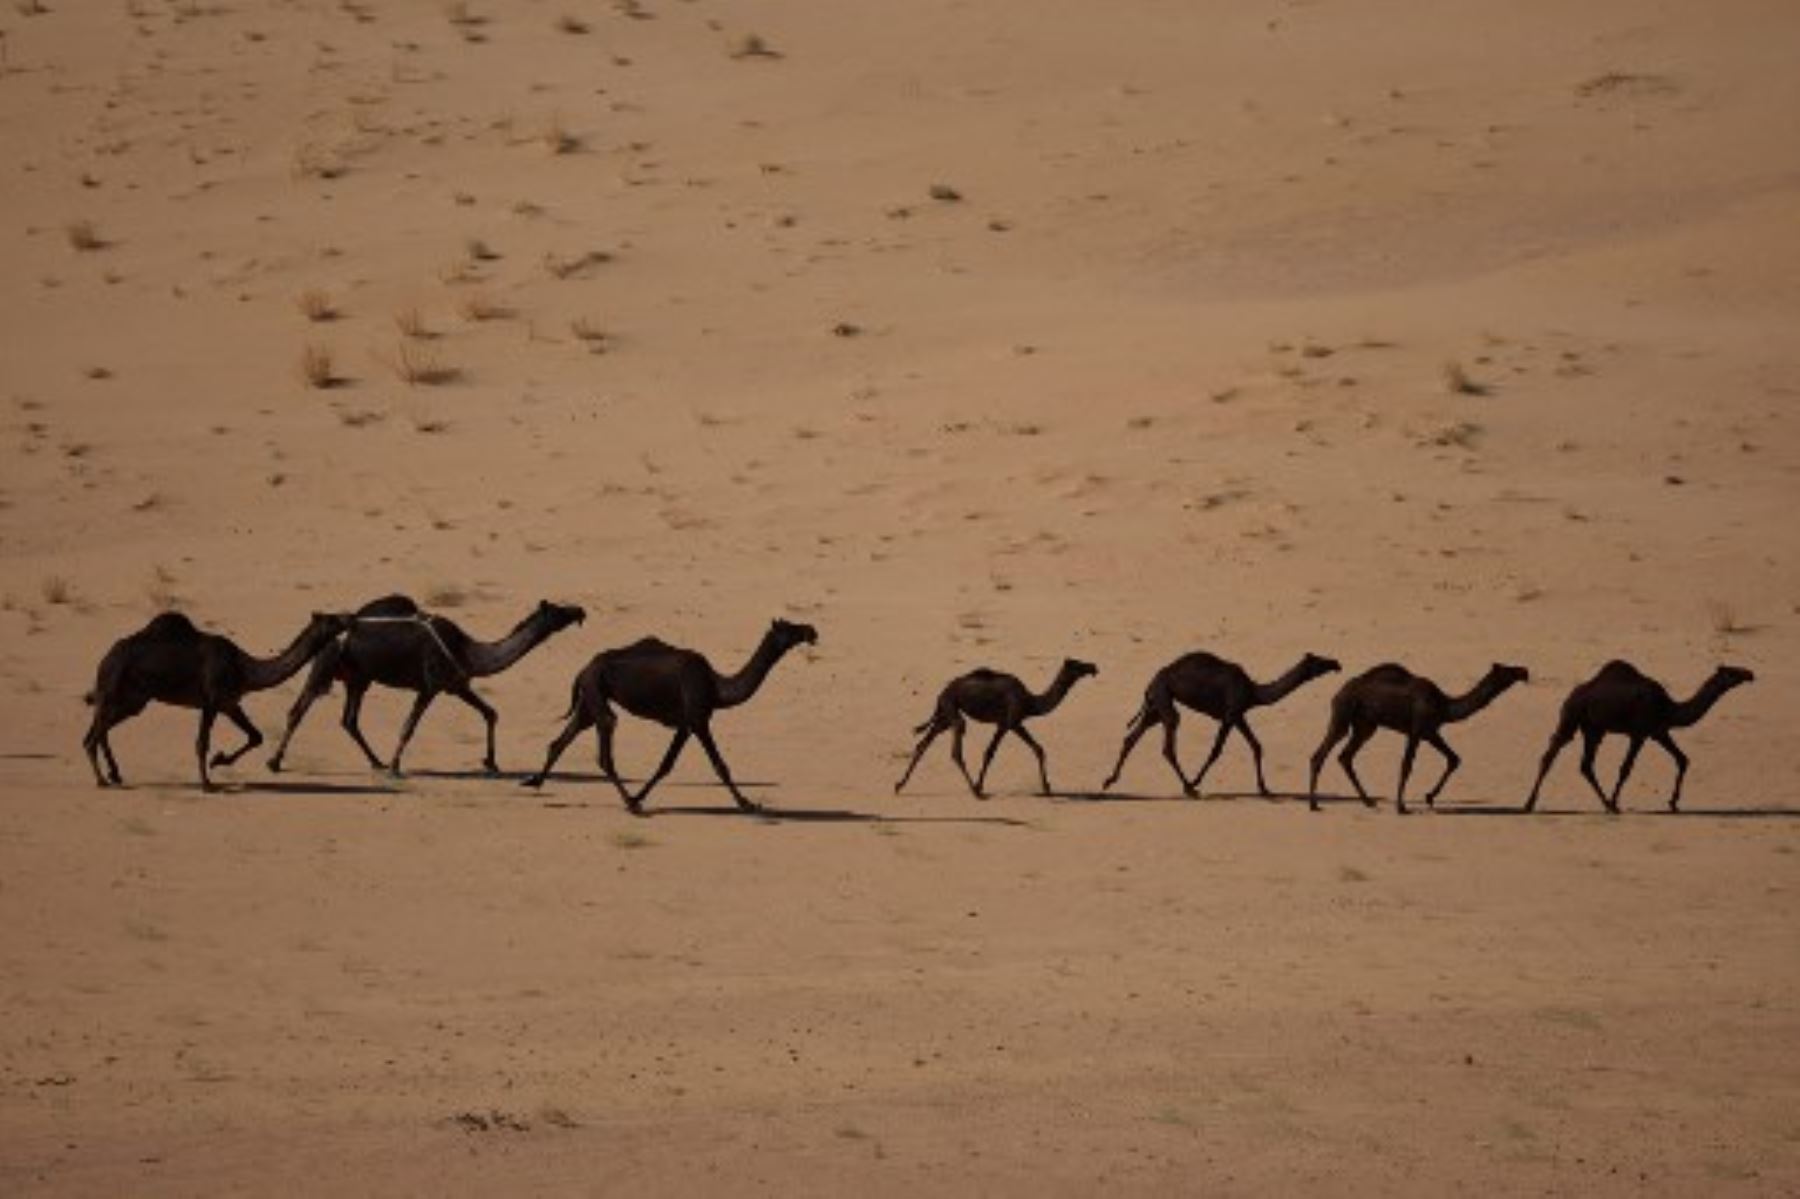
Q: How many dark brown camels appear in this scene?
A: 7